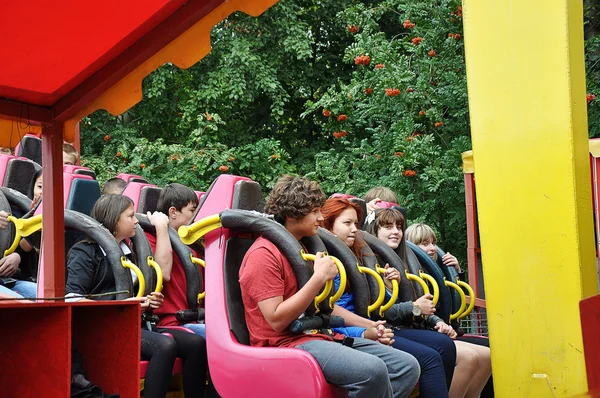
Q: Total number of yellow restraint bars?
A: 12